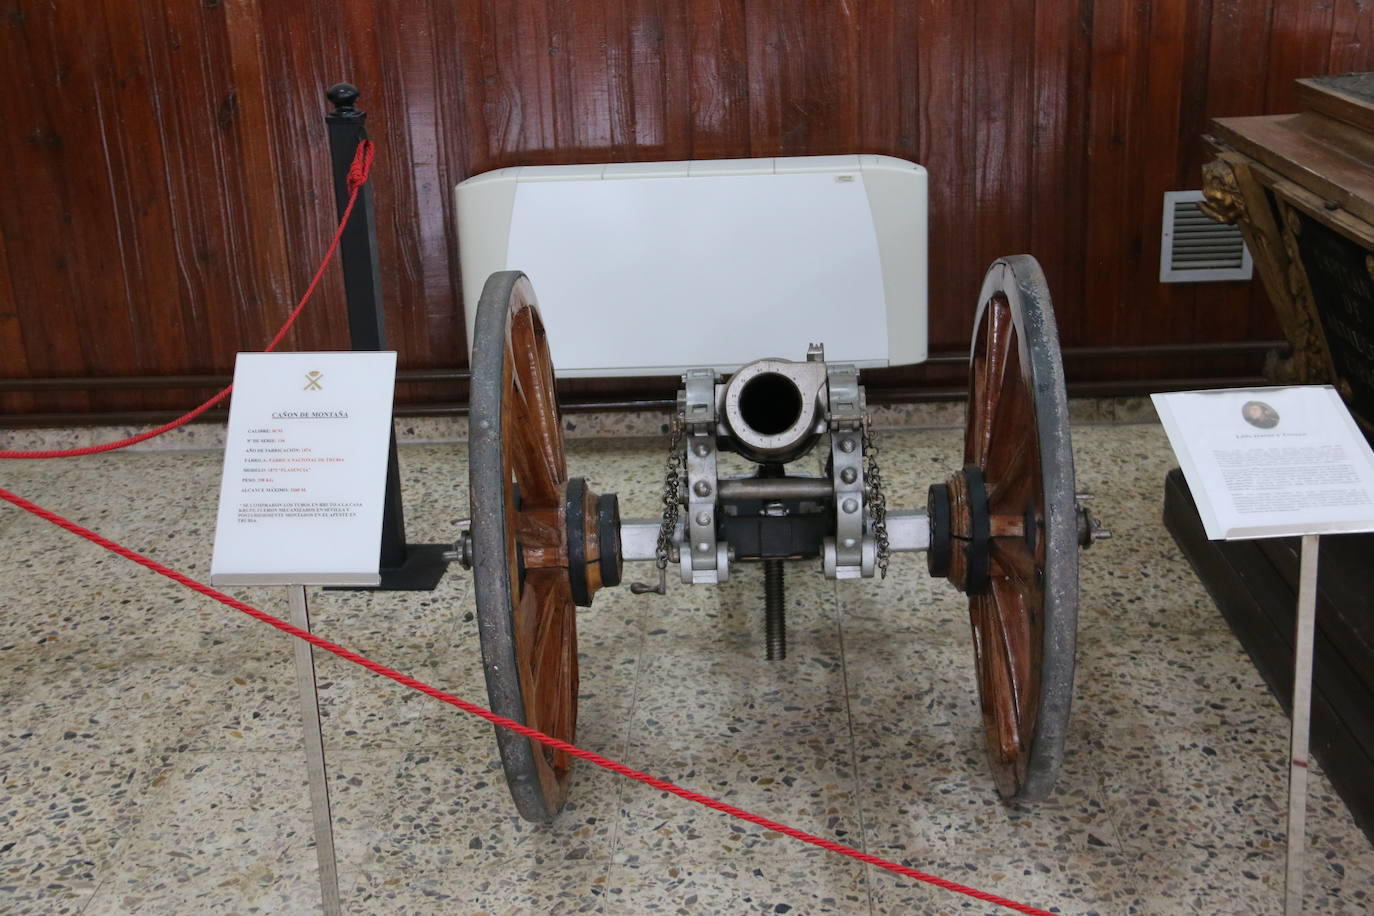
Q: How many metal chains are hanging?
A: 2